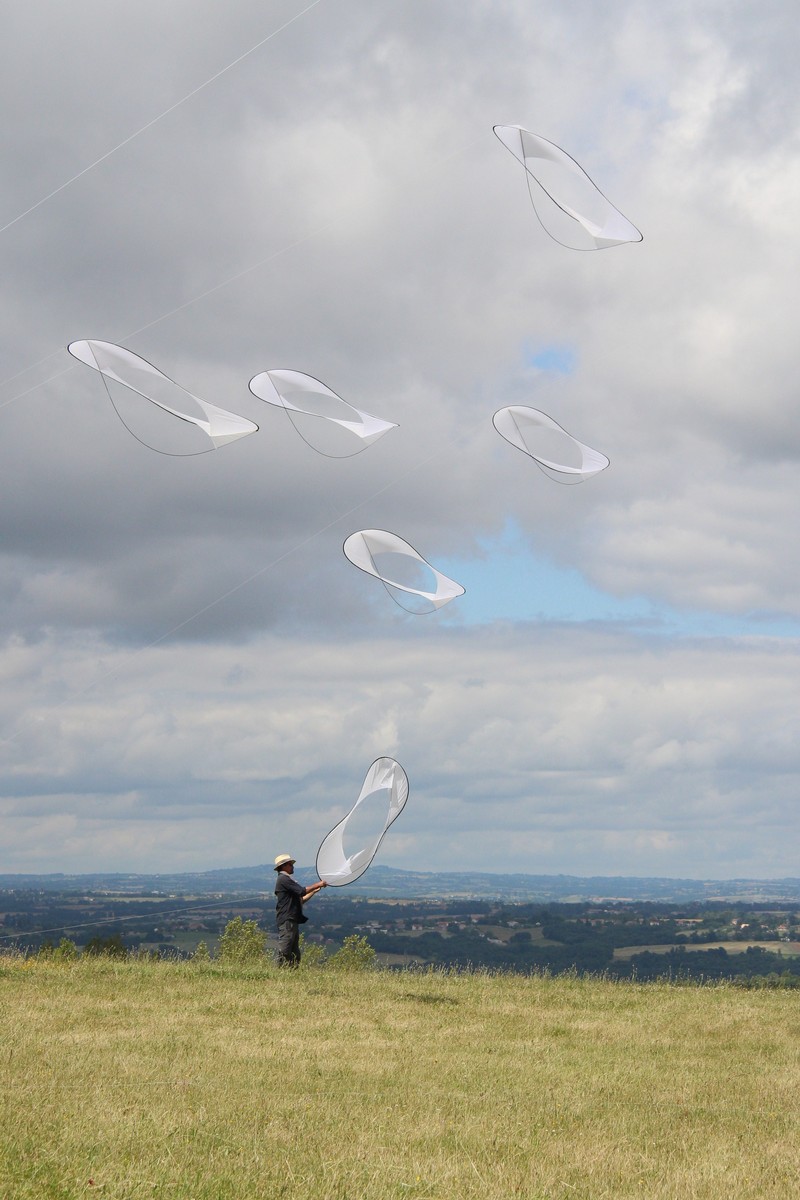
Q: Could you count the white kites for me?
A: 6